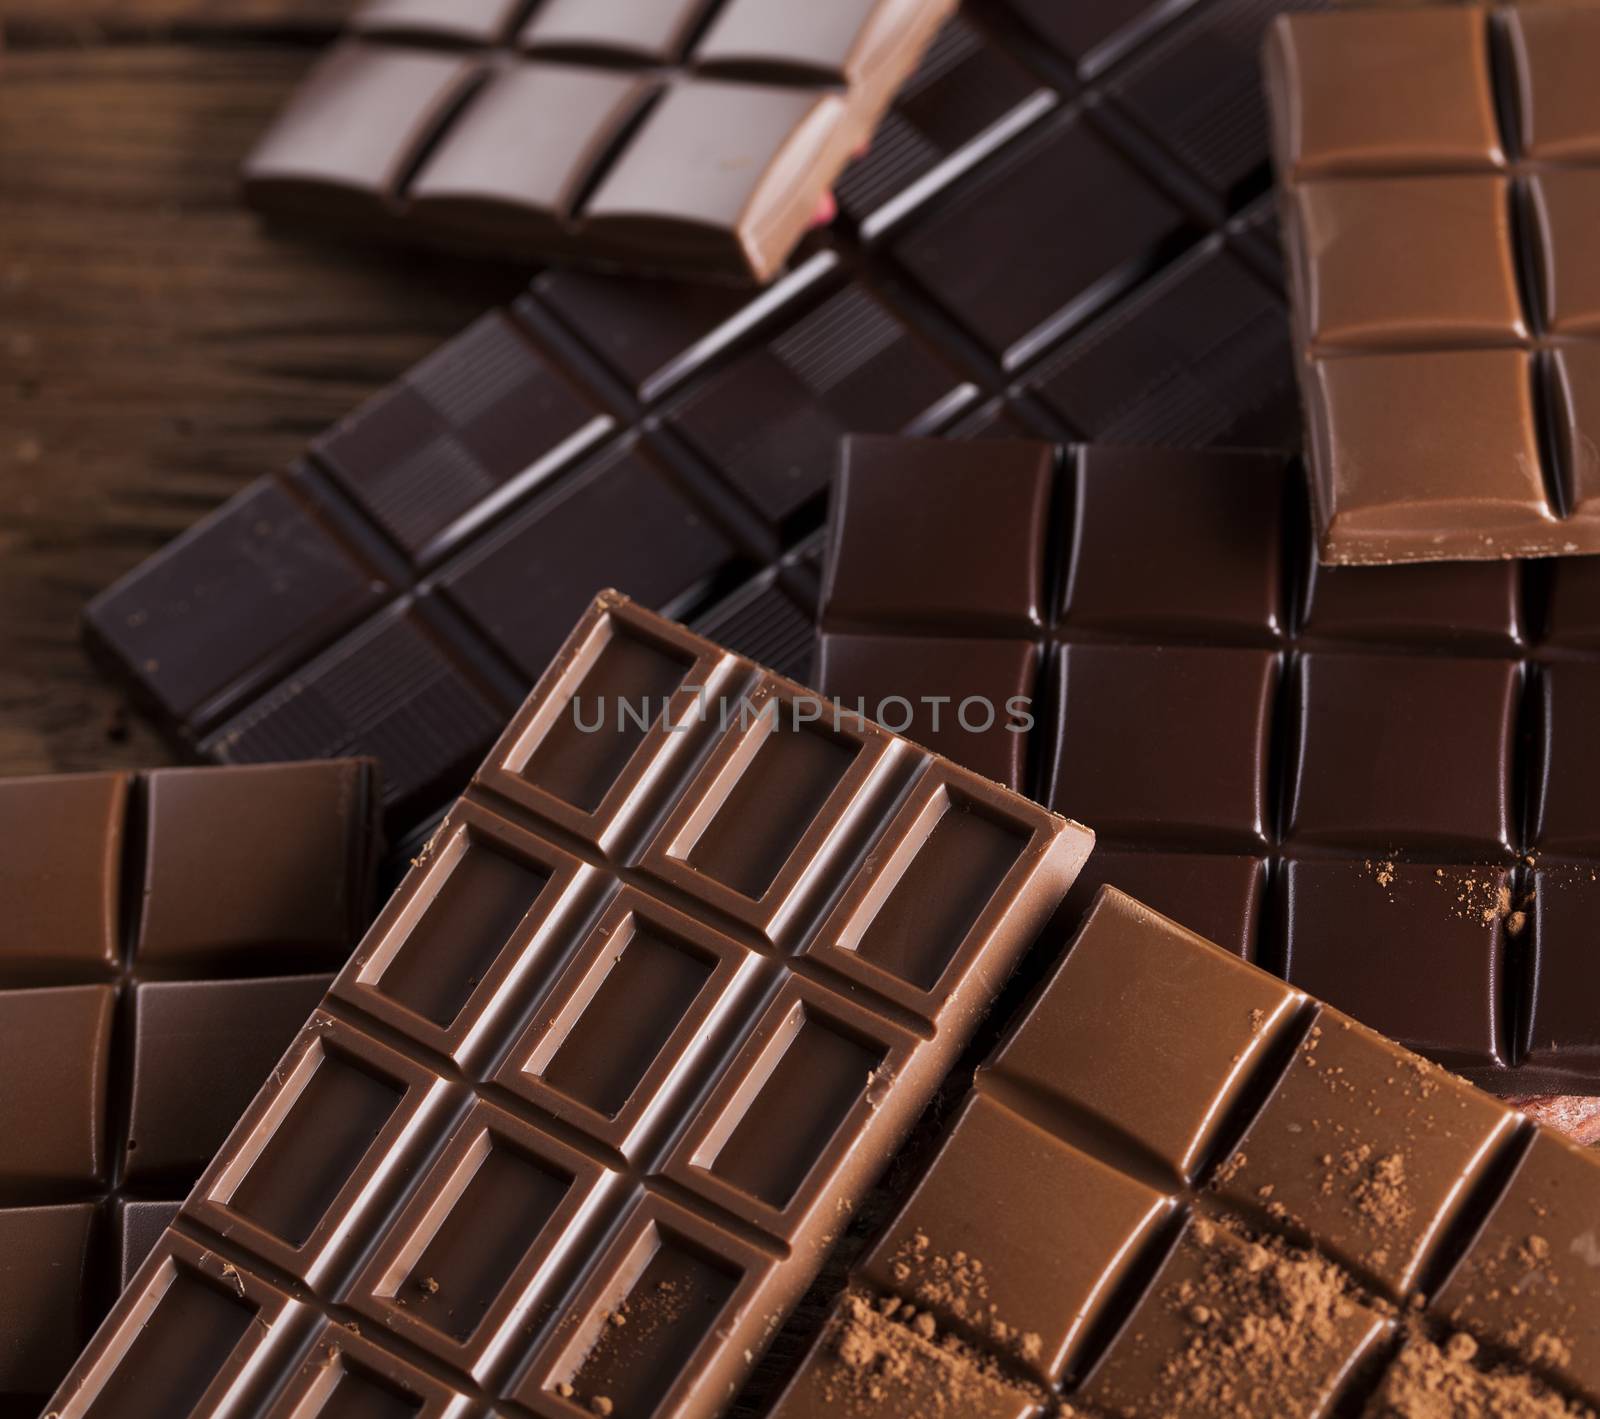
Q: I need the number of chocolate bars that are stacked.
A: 7